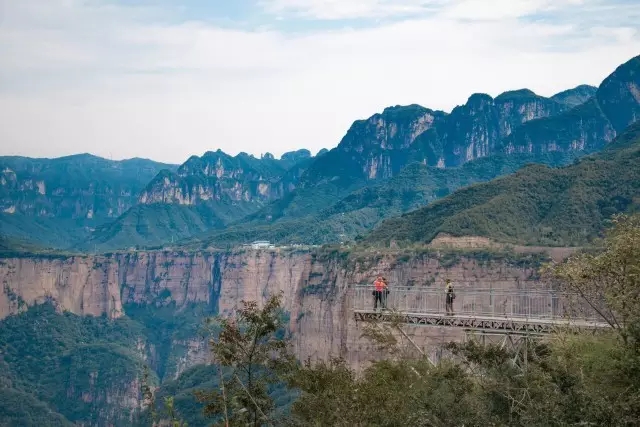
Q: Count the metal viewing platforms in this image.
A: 1